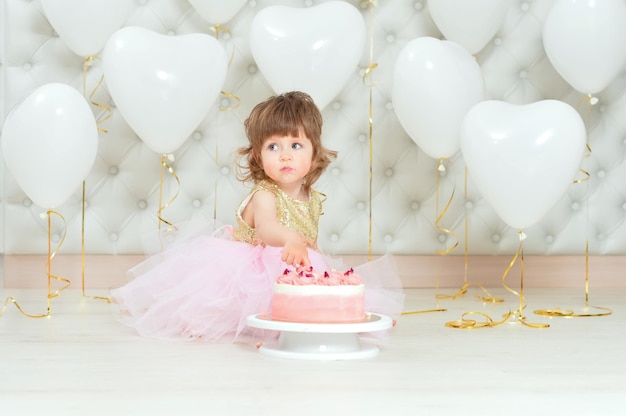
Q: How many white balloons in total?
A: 9